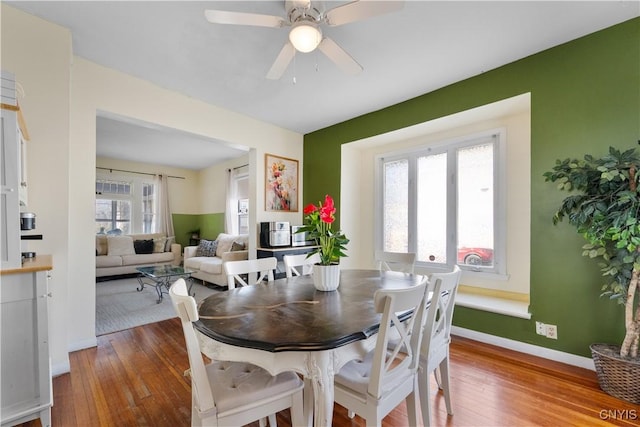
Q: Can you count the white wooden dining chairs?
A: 6